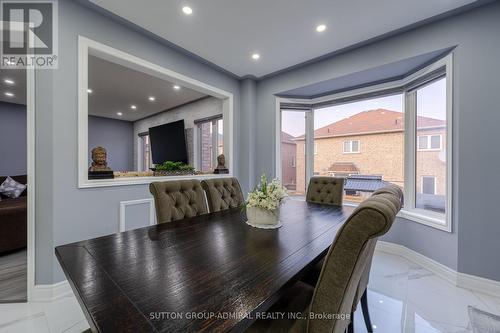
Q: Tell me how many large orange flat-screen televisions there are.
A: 0